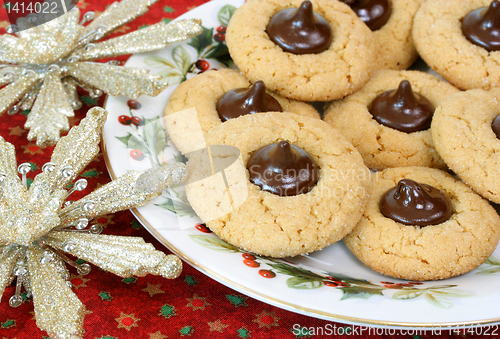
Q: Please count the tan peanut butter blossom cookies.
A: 8